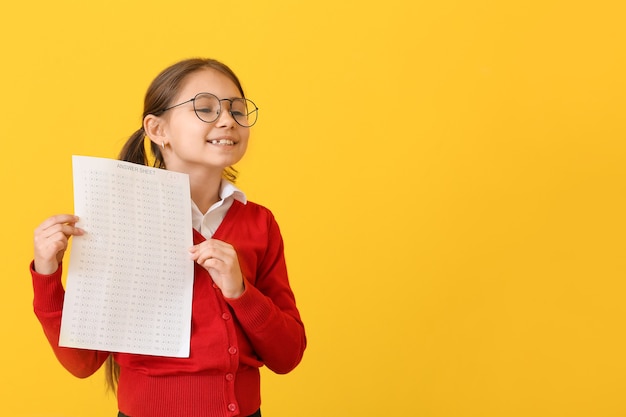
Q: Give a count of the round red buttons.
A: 5